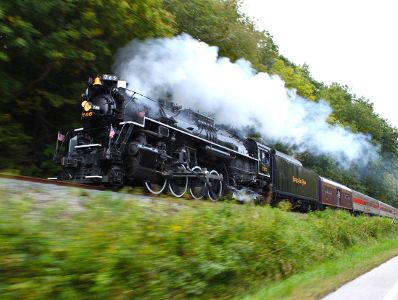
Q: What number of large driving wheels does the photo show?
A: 4